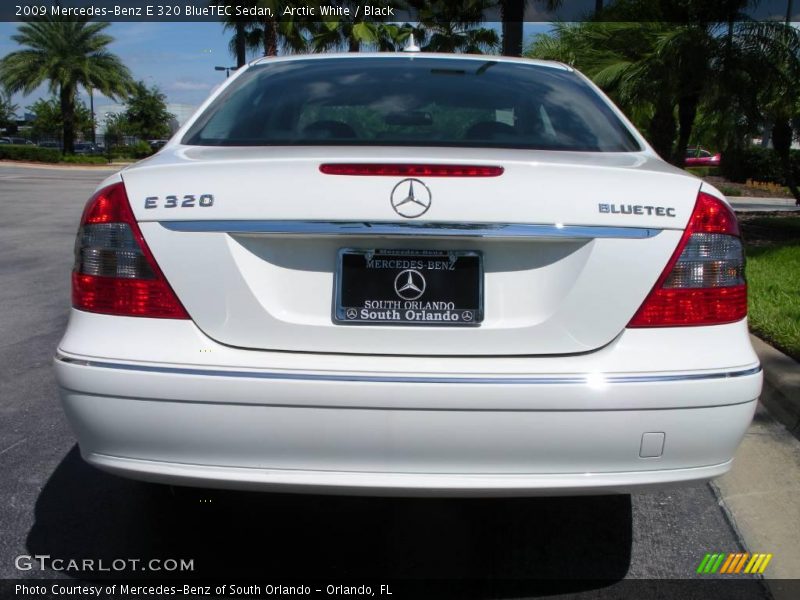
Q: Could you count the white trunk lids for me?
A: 1